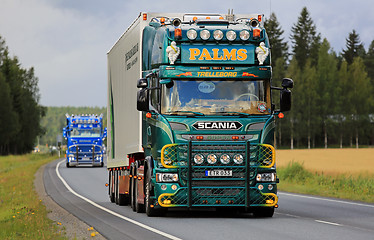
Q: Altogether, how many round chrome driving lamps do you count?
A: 9